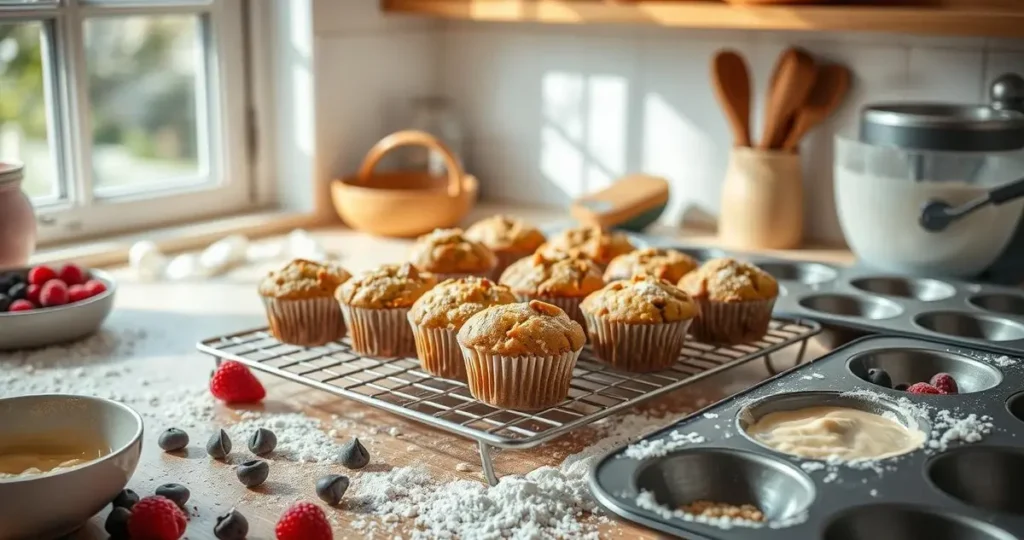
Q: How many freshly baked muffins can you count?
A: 11